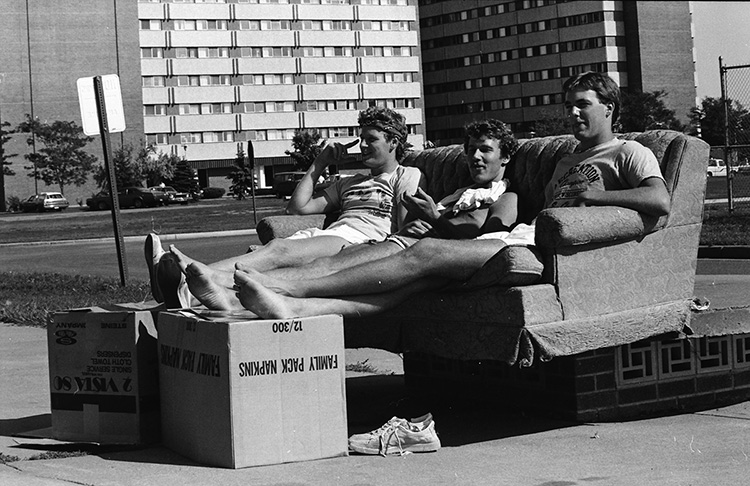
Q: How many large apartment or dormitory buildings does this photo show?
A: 2